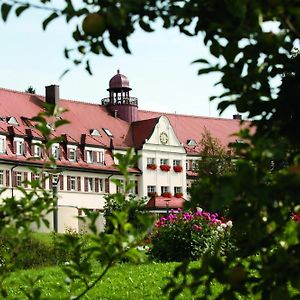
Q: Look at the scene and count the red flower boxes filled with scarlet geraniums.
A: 6